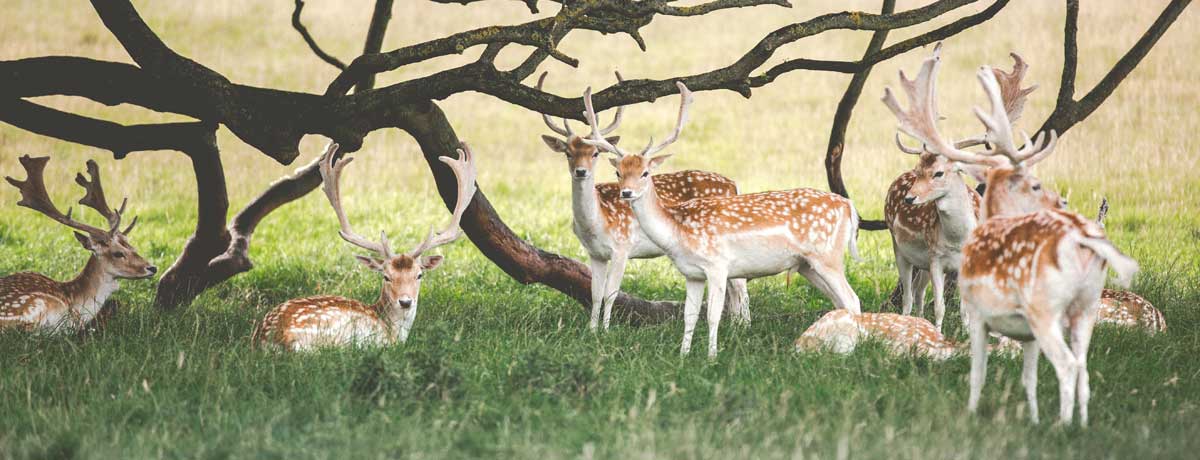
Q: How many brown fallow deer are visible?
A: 8